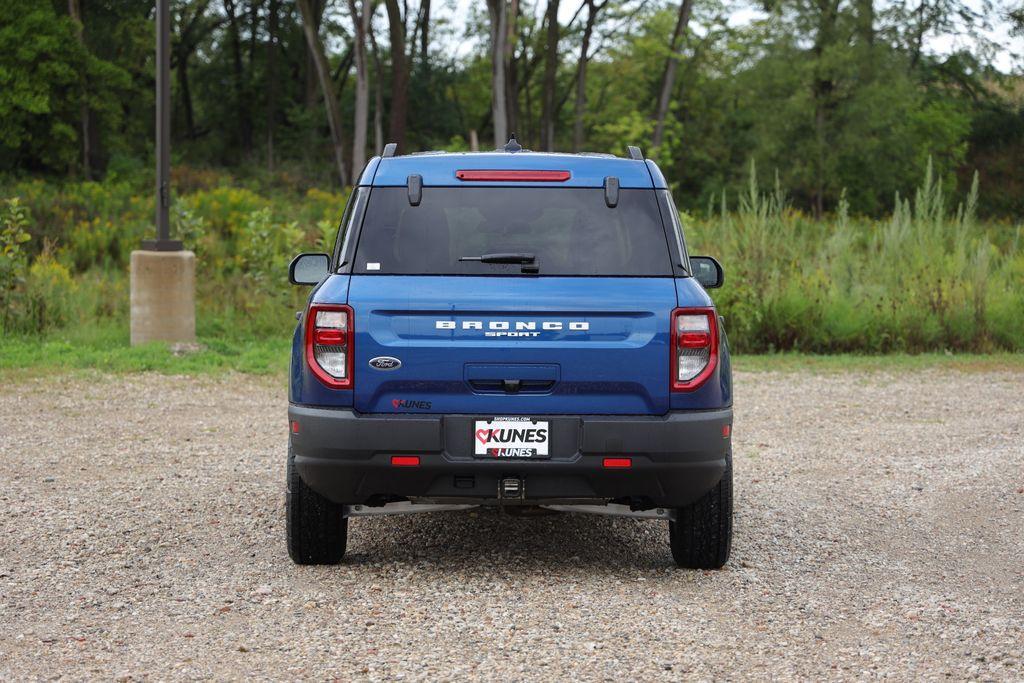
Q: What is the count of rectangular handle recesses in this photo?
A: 1